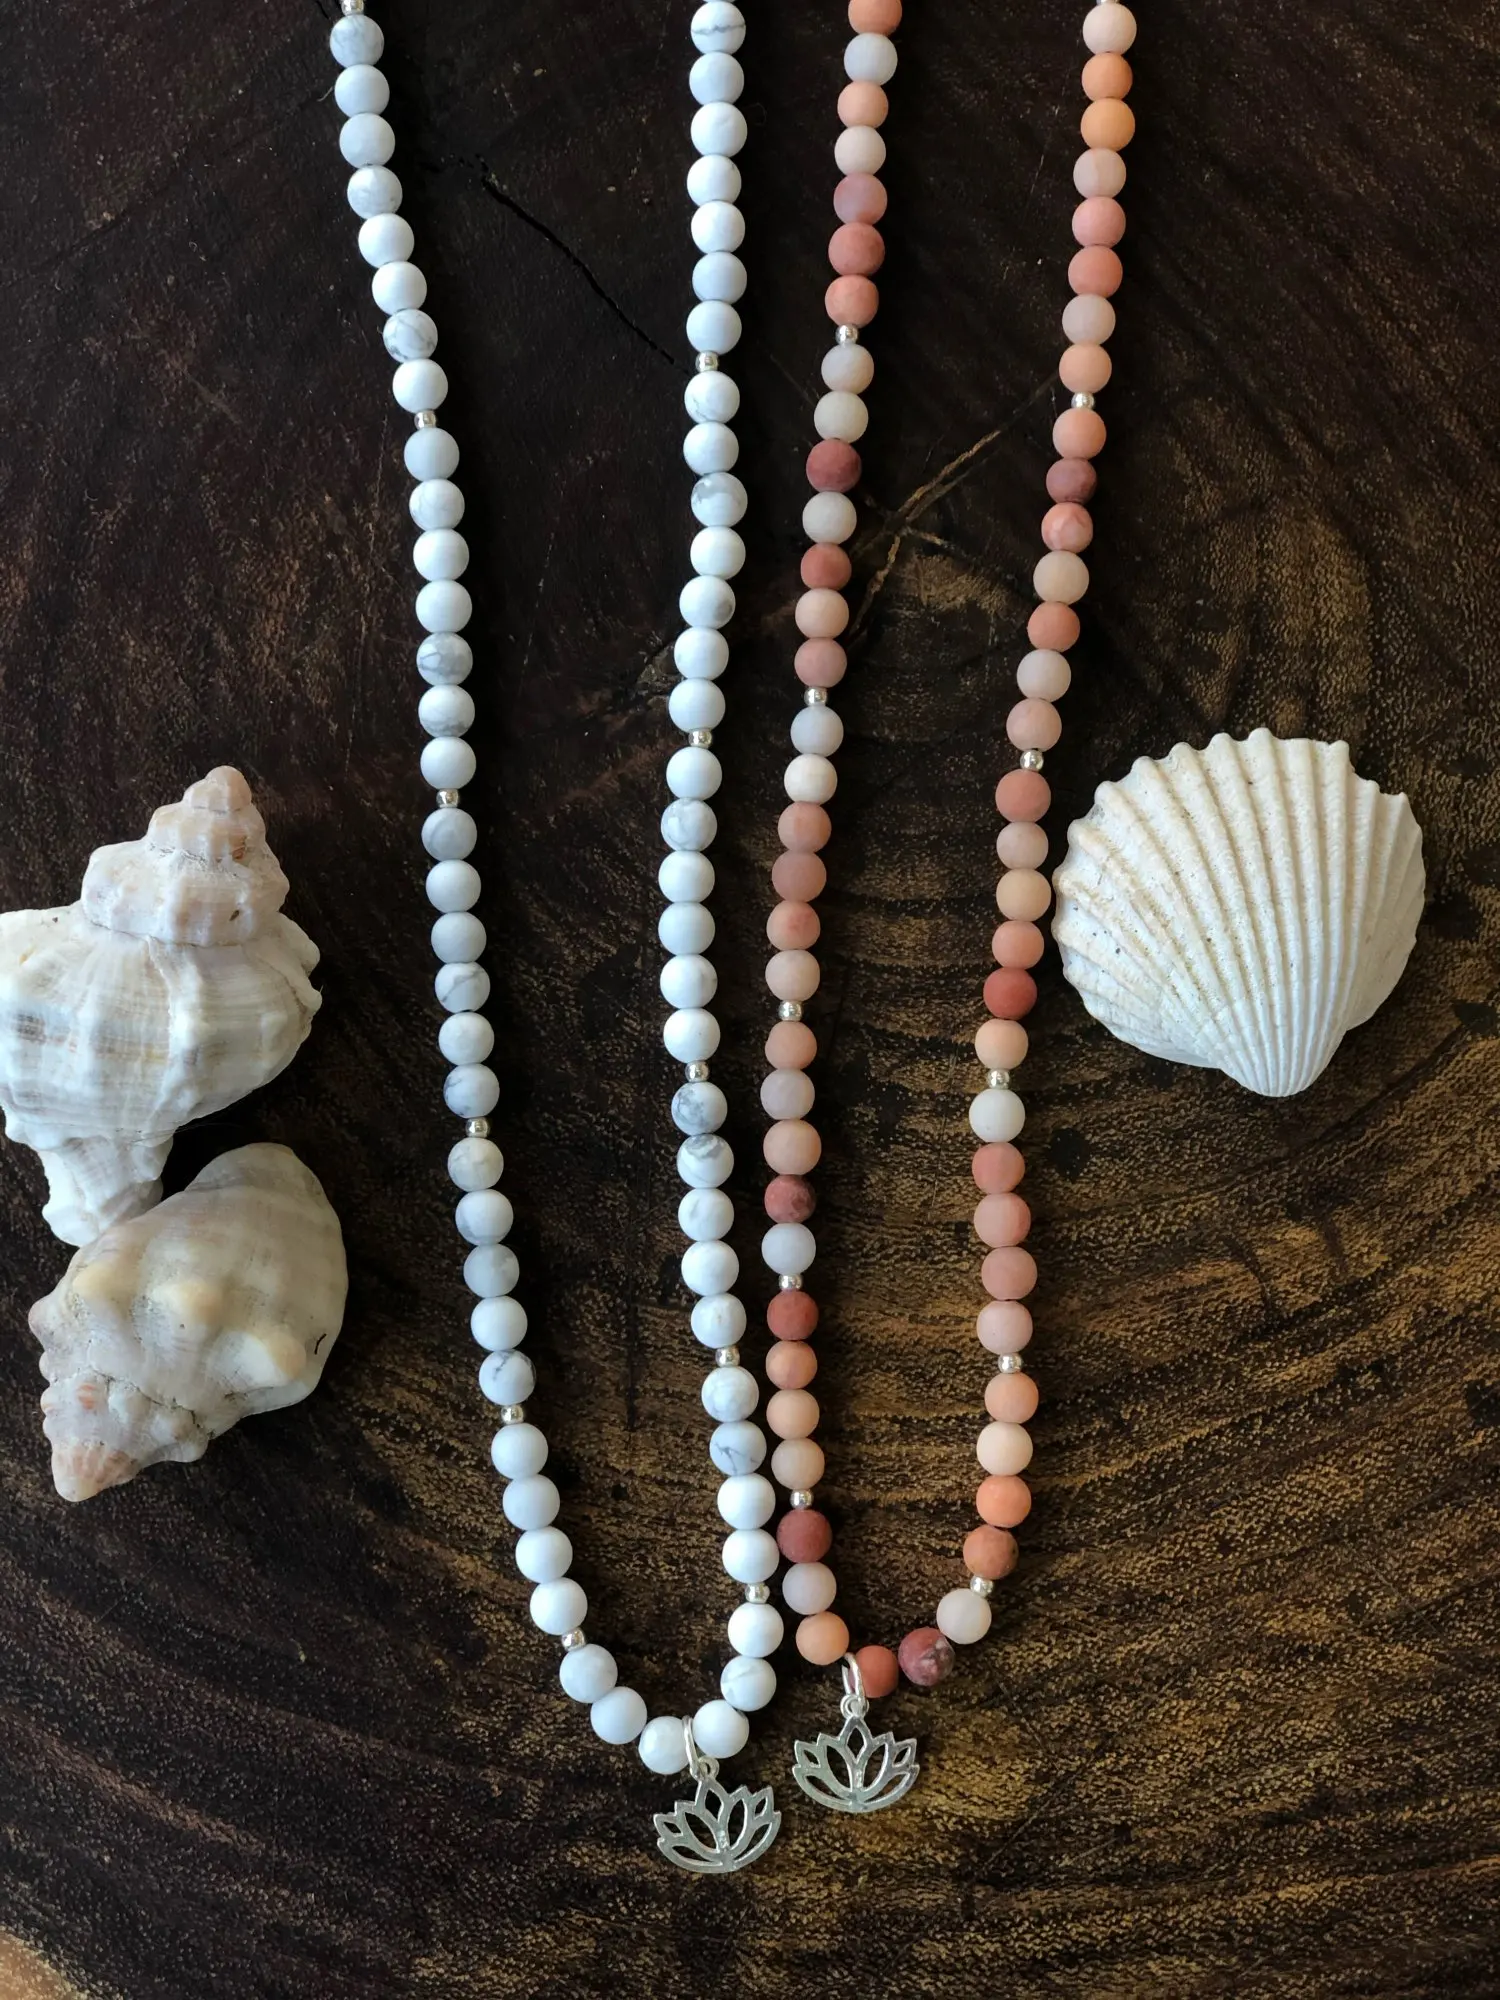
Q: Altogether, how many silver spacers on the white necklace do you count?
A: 11